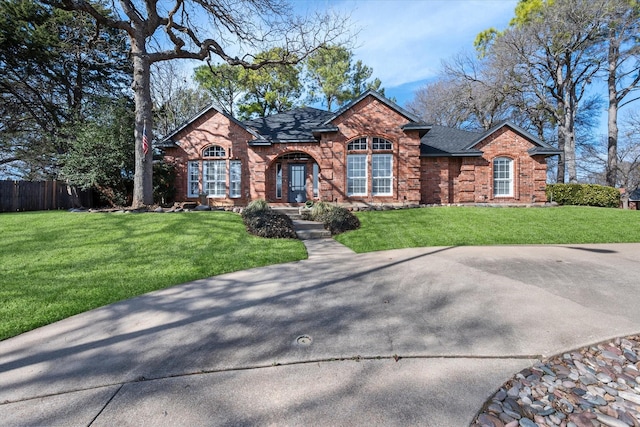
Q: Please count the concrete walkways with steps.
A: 1